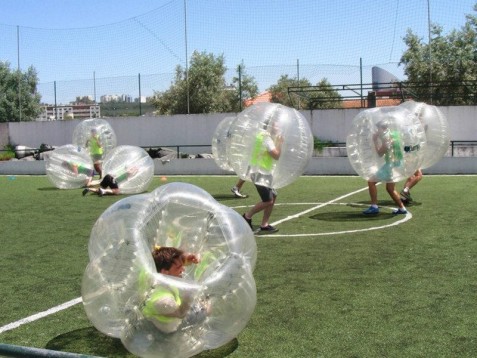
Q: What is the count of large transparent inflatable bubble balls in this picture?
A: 8